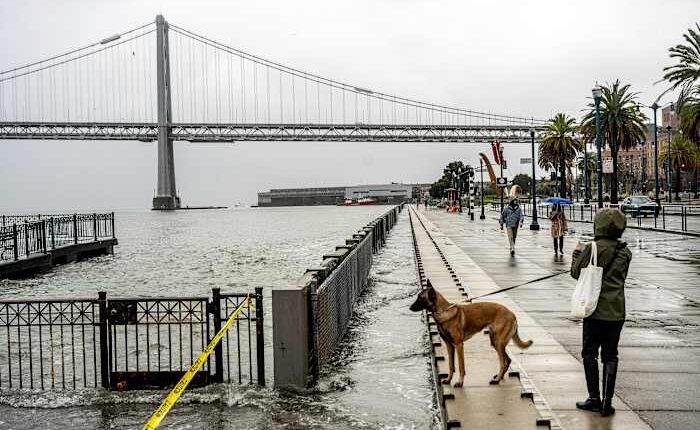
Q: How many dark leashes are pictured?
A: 1